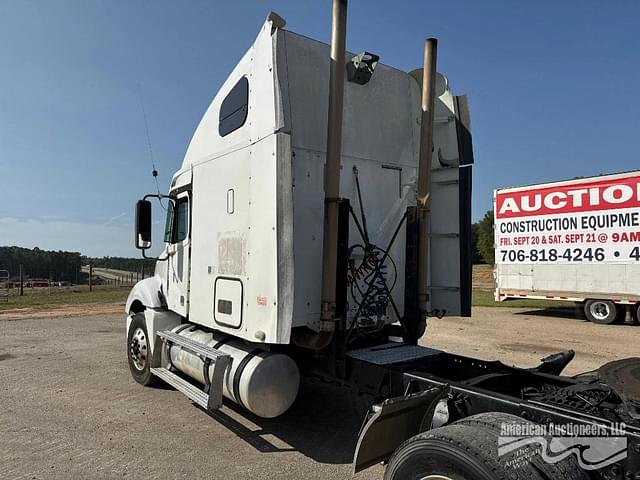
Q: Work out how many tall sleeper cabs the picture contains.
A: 1